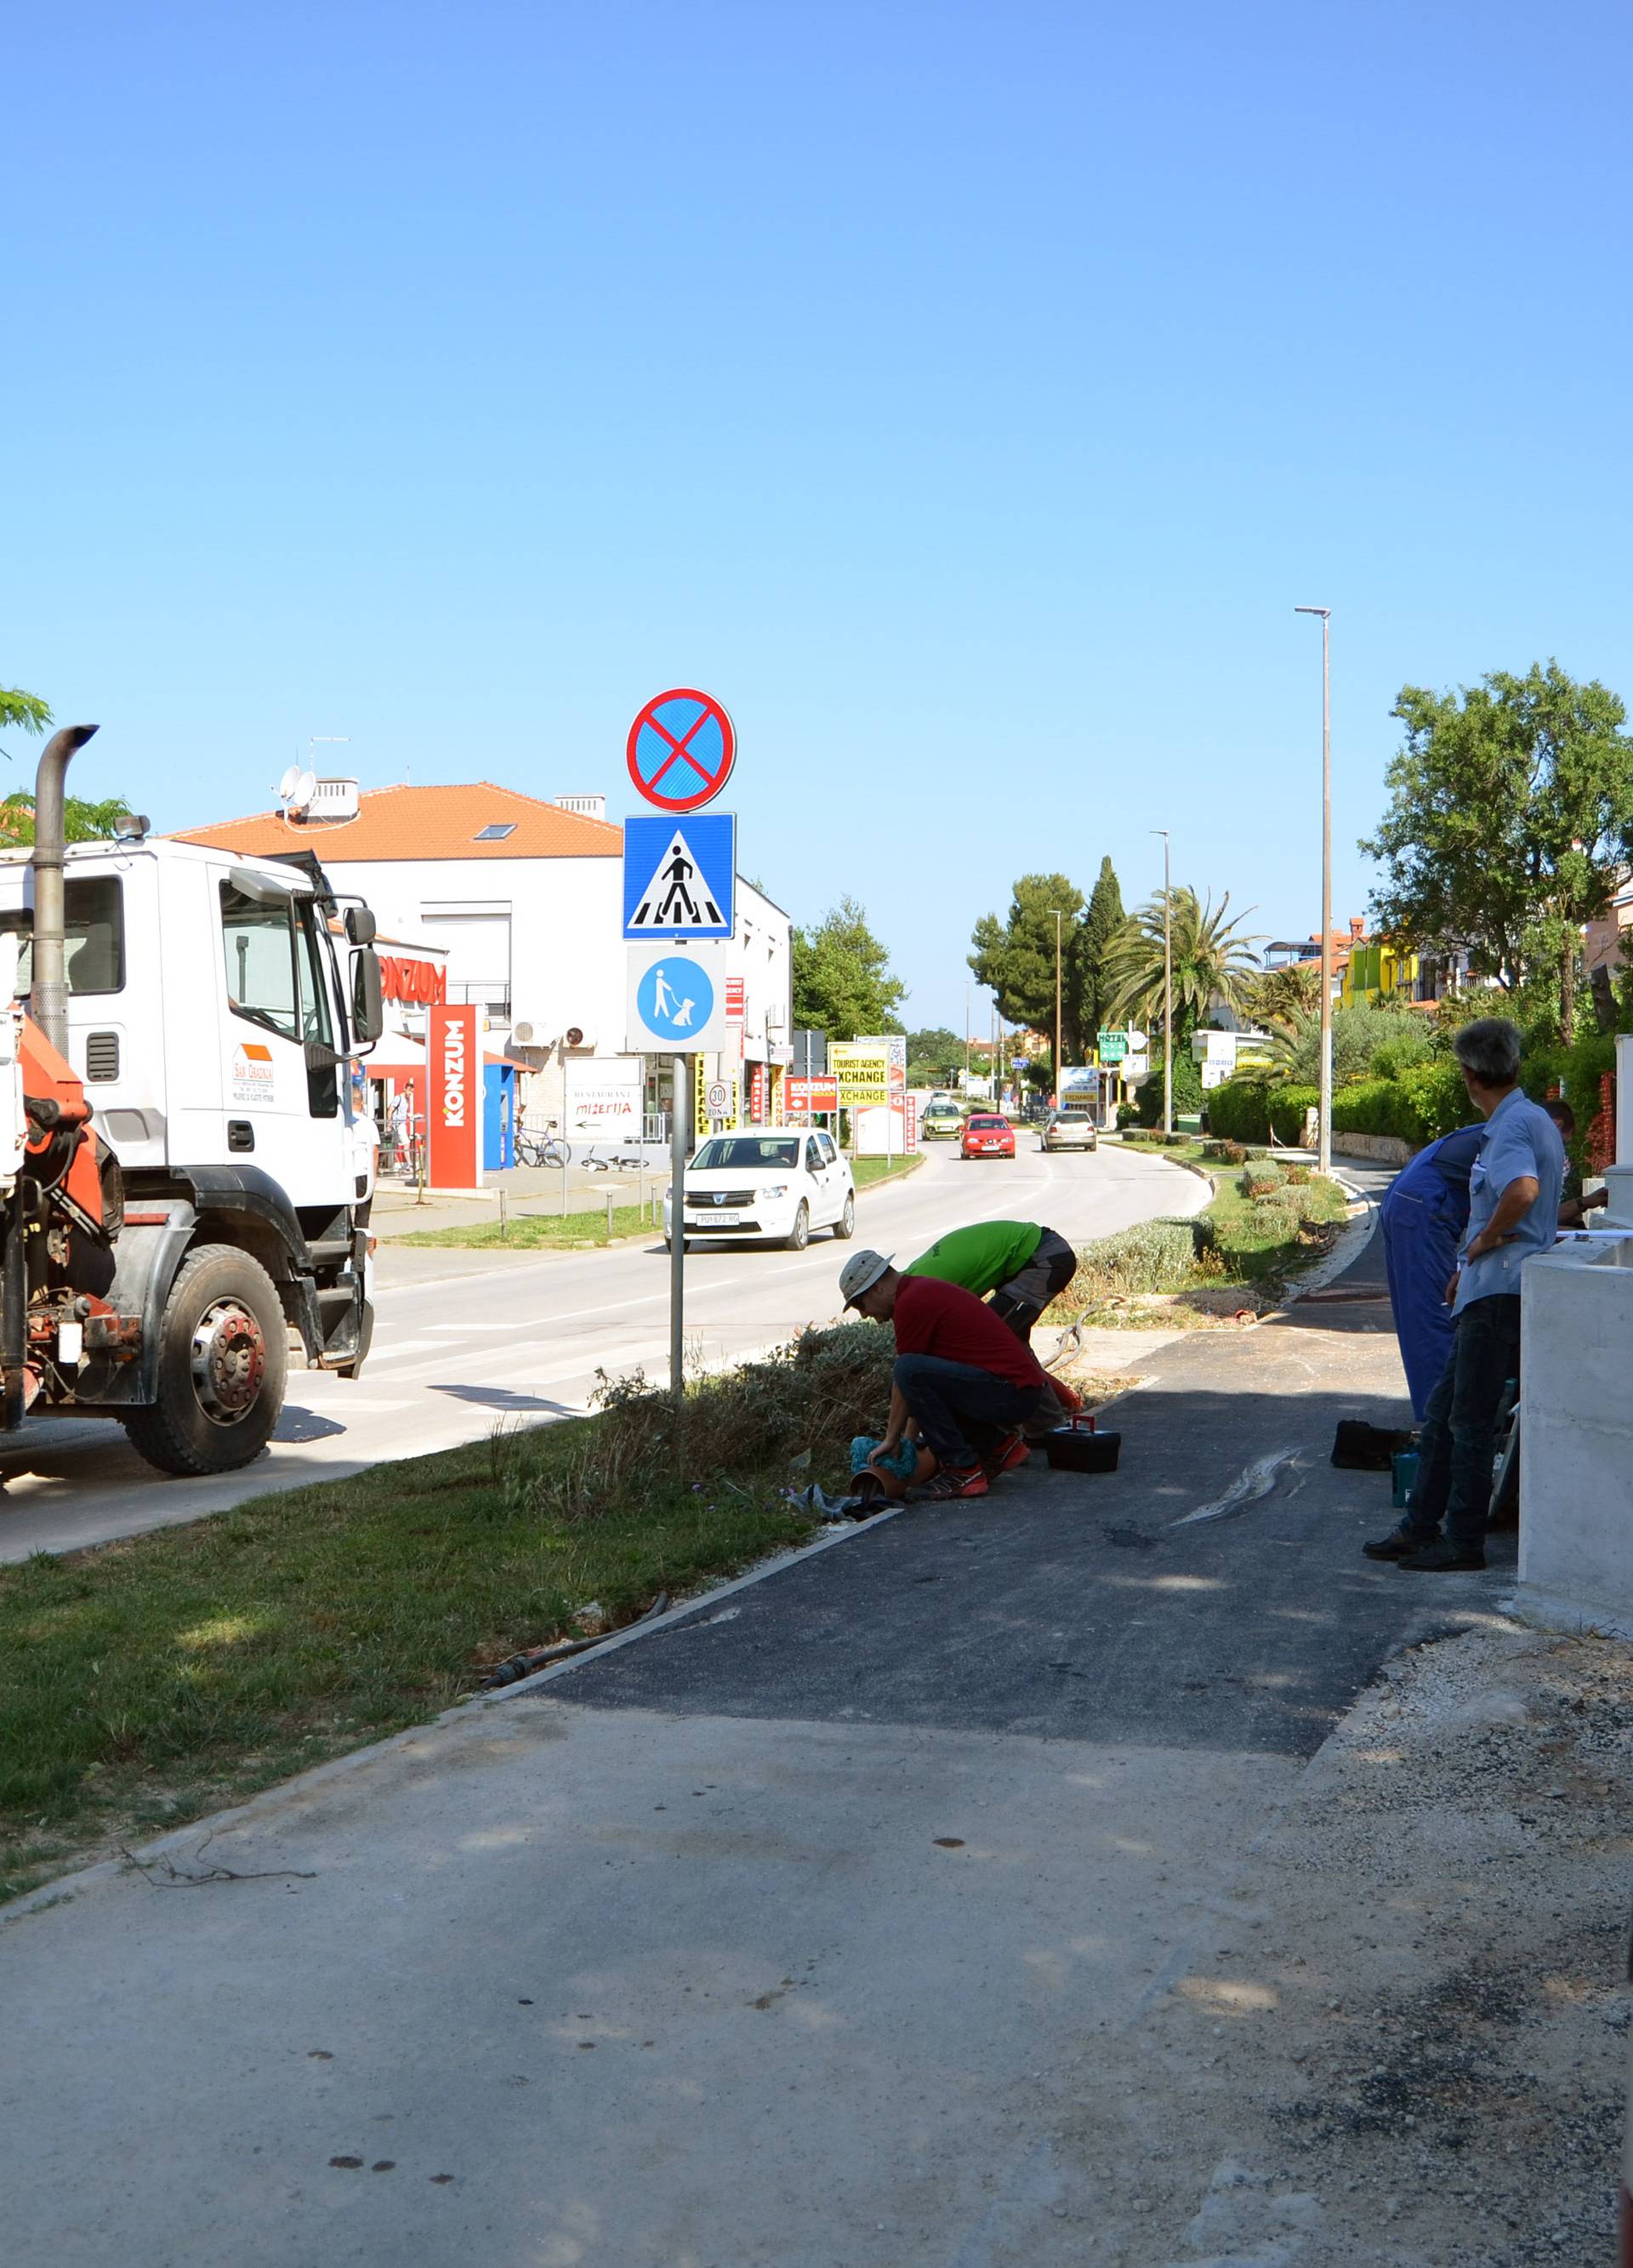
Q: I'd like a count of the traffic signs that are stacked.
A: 3